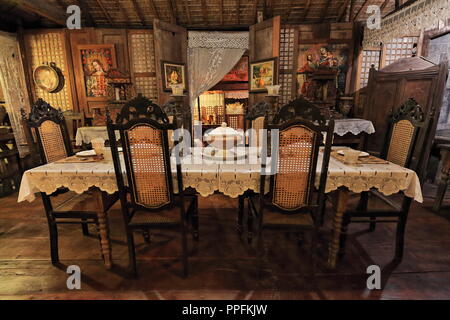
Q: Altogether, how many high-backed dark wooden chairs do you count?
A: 6